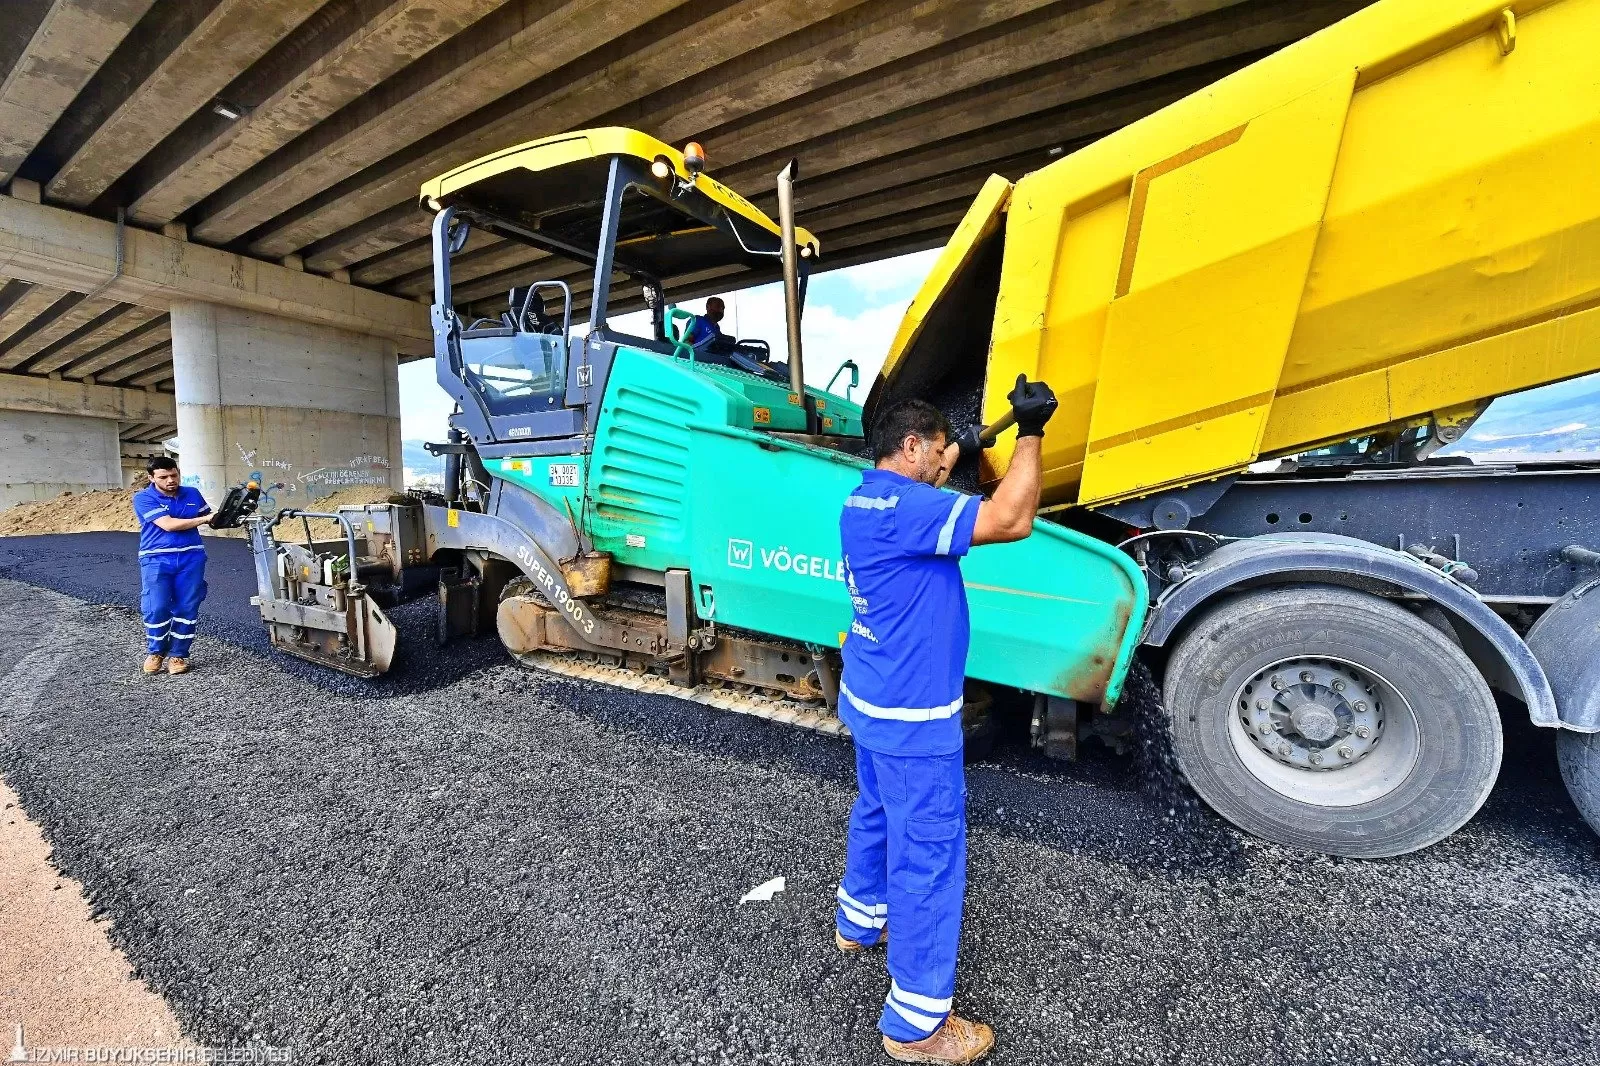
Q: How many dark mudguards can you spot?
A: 2